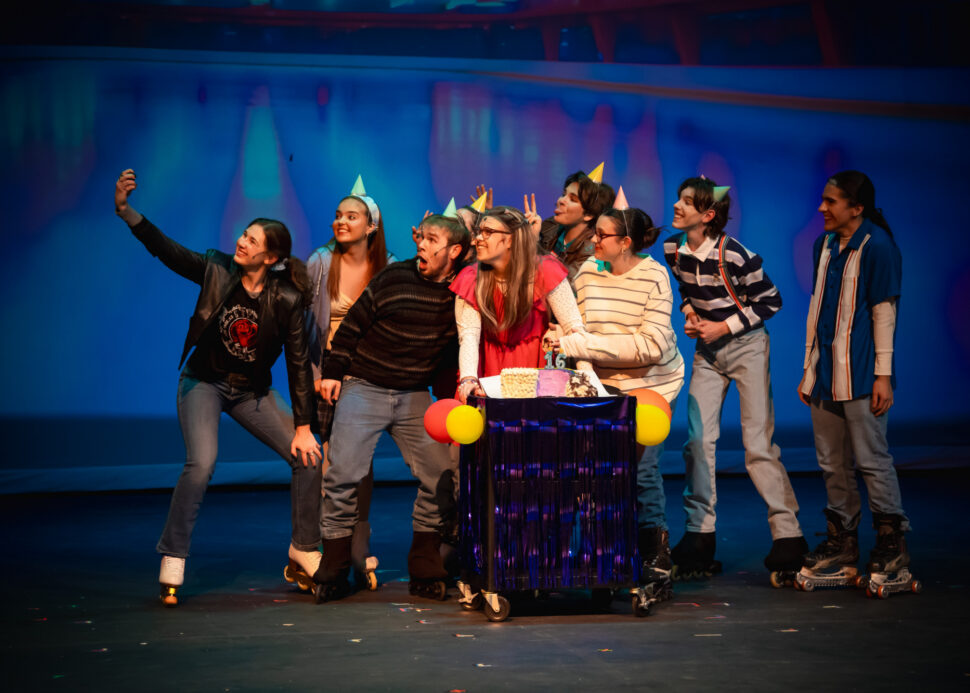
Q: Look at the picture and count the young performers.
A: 9